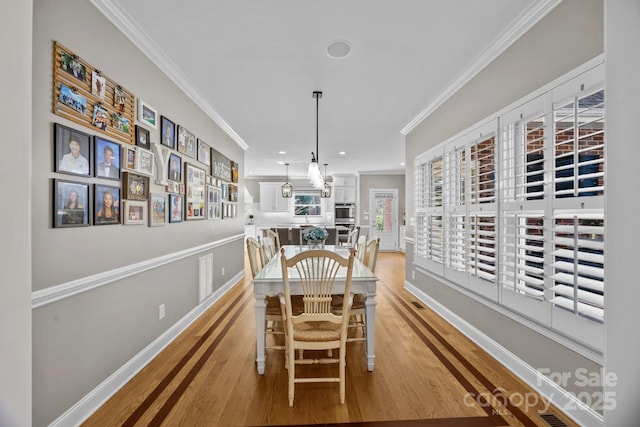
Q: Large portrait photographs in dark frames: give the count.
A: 4